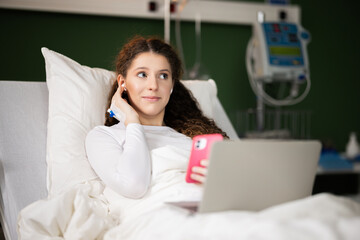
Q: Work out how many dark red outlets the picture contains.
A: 2